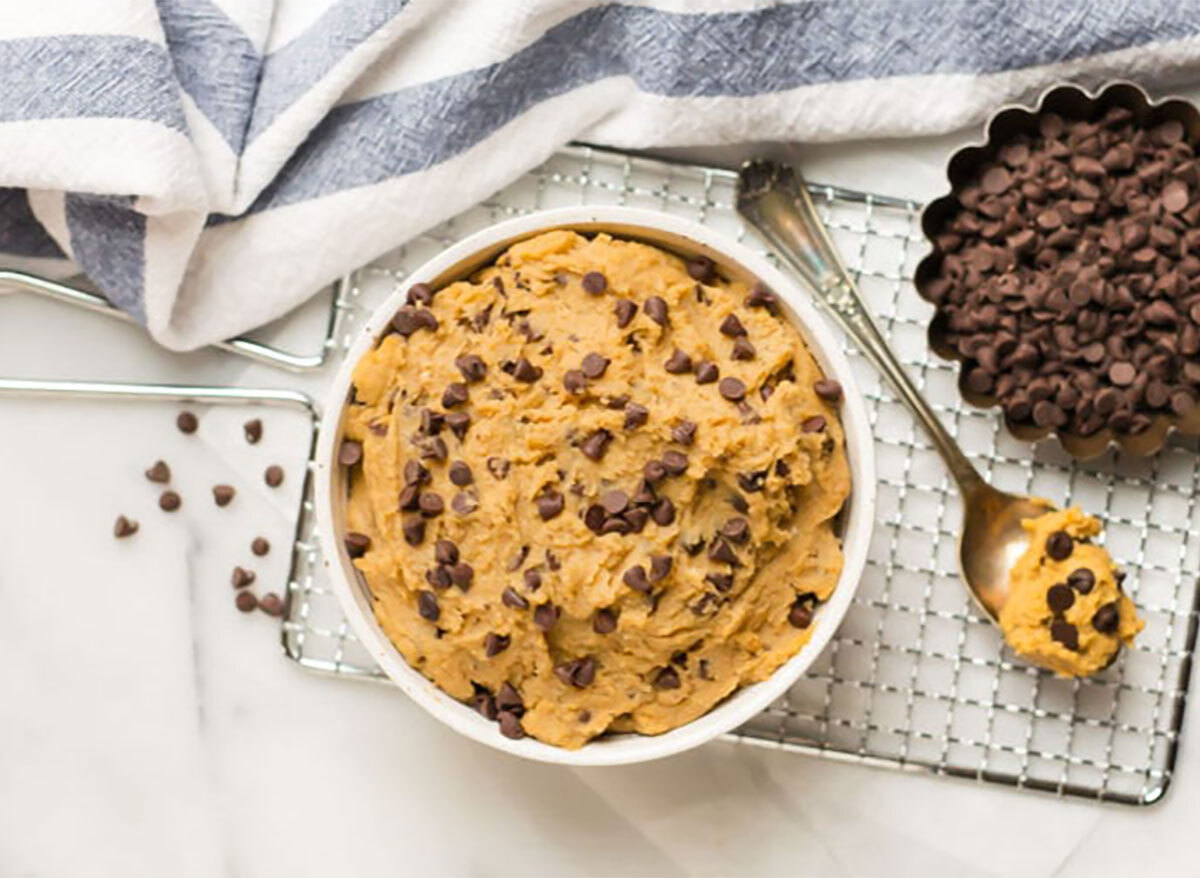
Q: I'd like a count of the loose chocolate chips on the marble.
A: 11